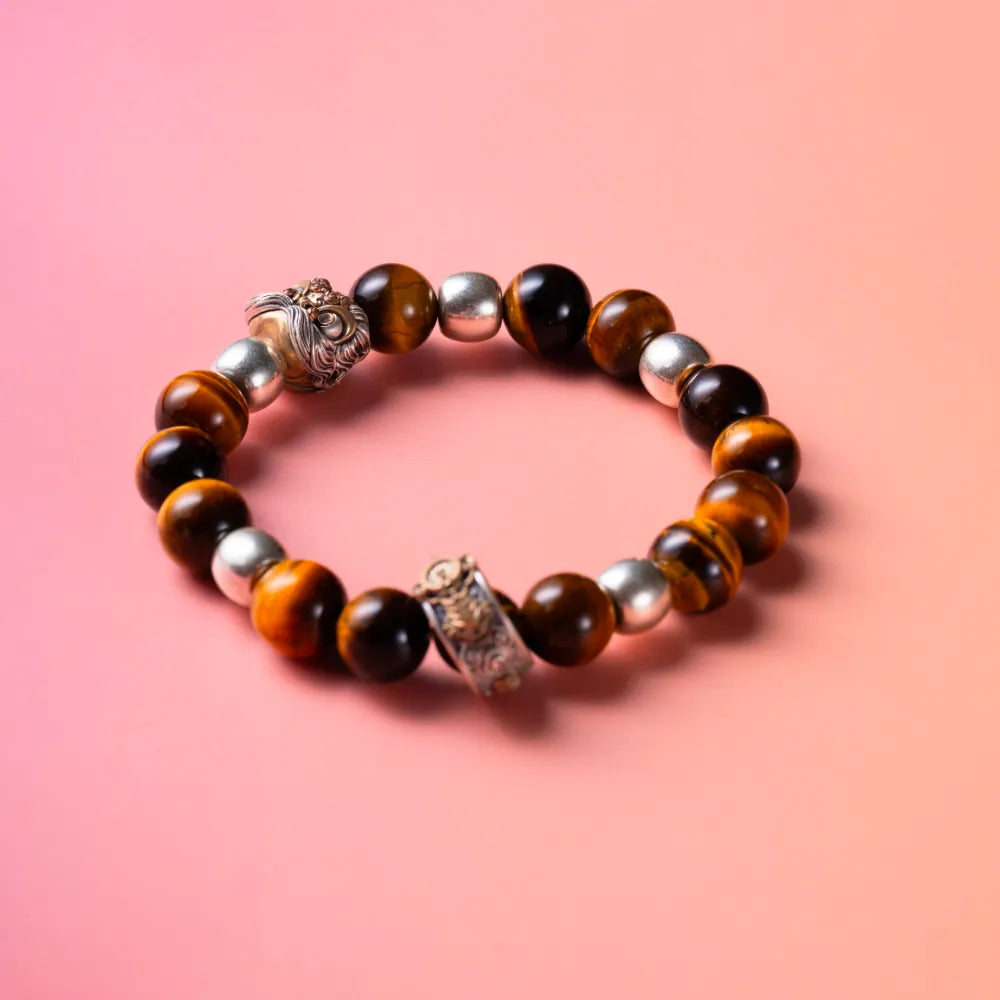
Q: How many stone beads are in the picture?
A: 14